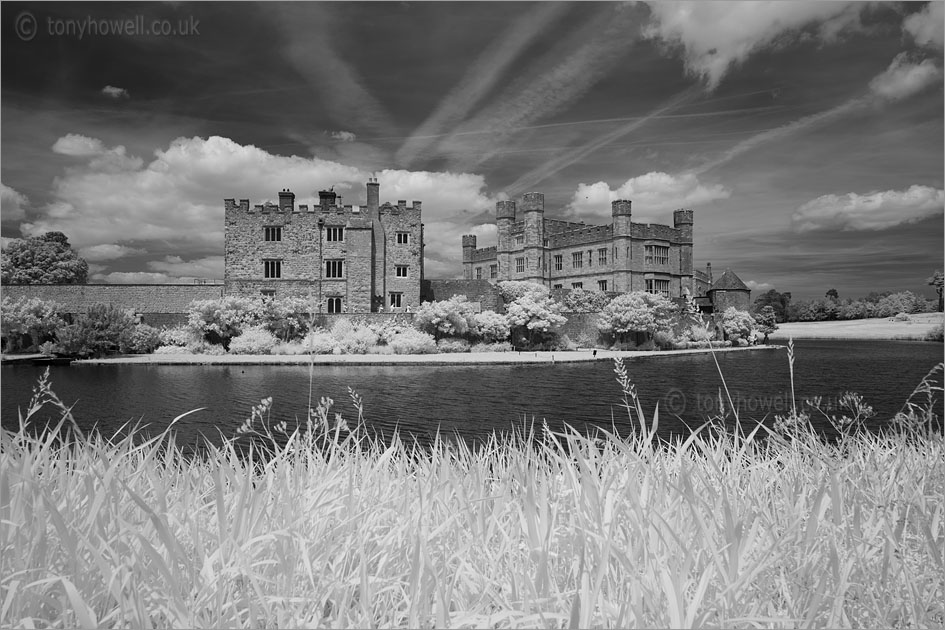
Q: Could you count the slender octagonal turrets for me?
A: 5